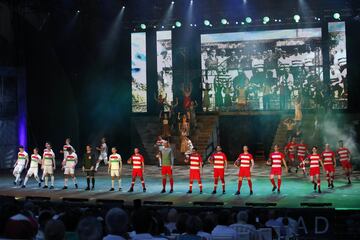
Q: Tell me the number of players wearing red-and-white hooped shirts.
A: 10